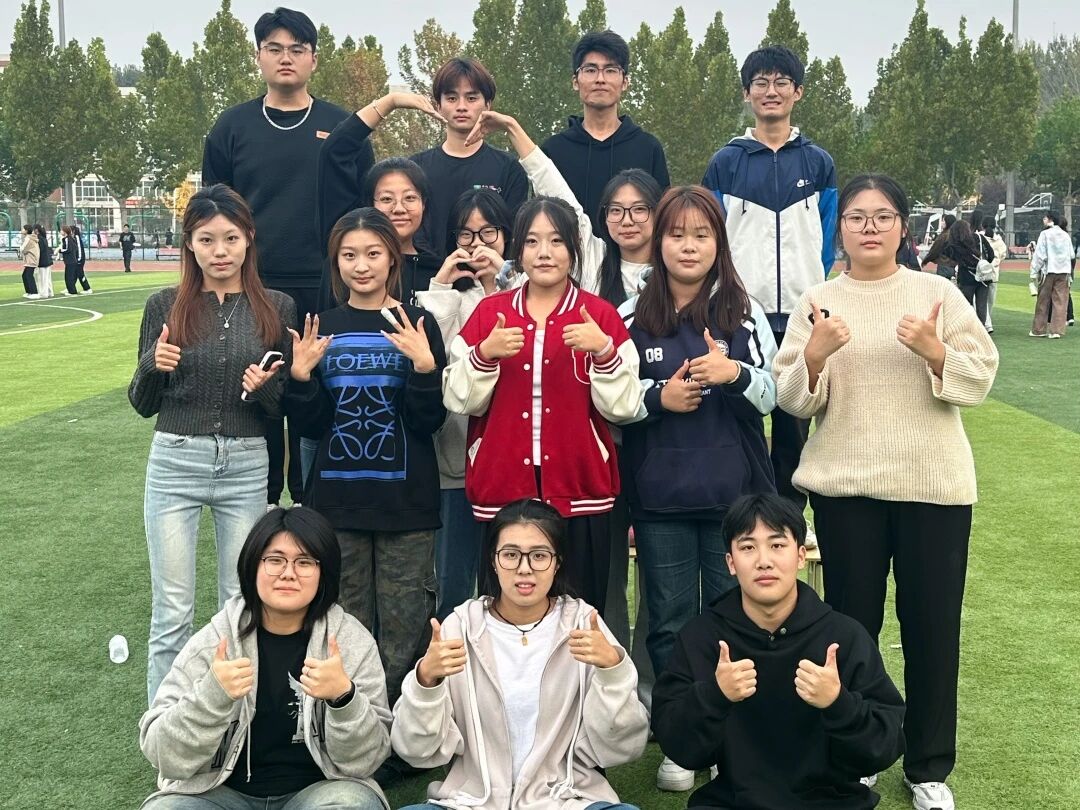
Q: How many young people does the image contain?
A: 15